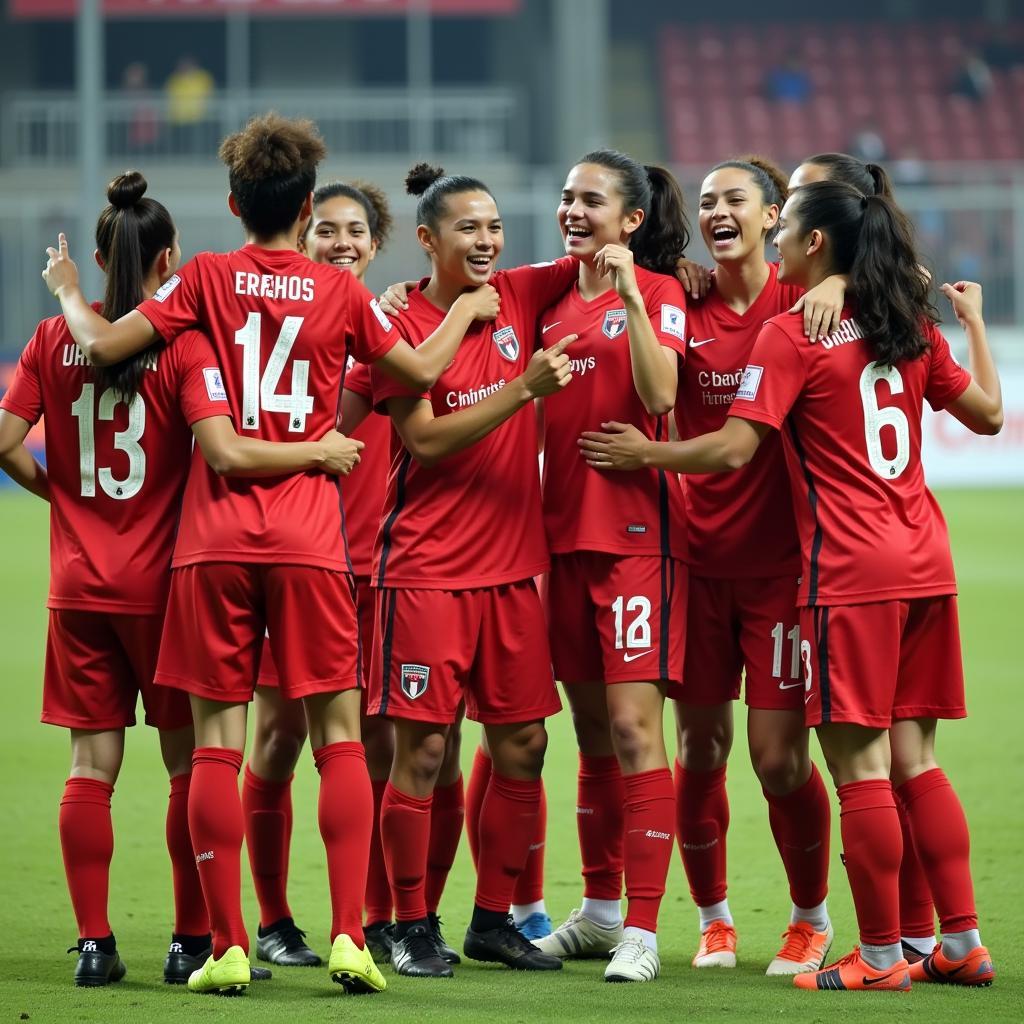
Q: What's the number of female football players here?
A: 8